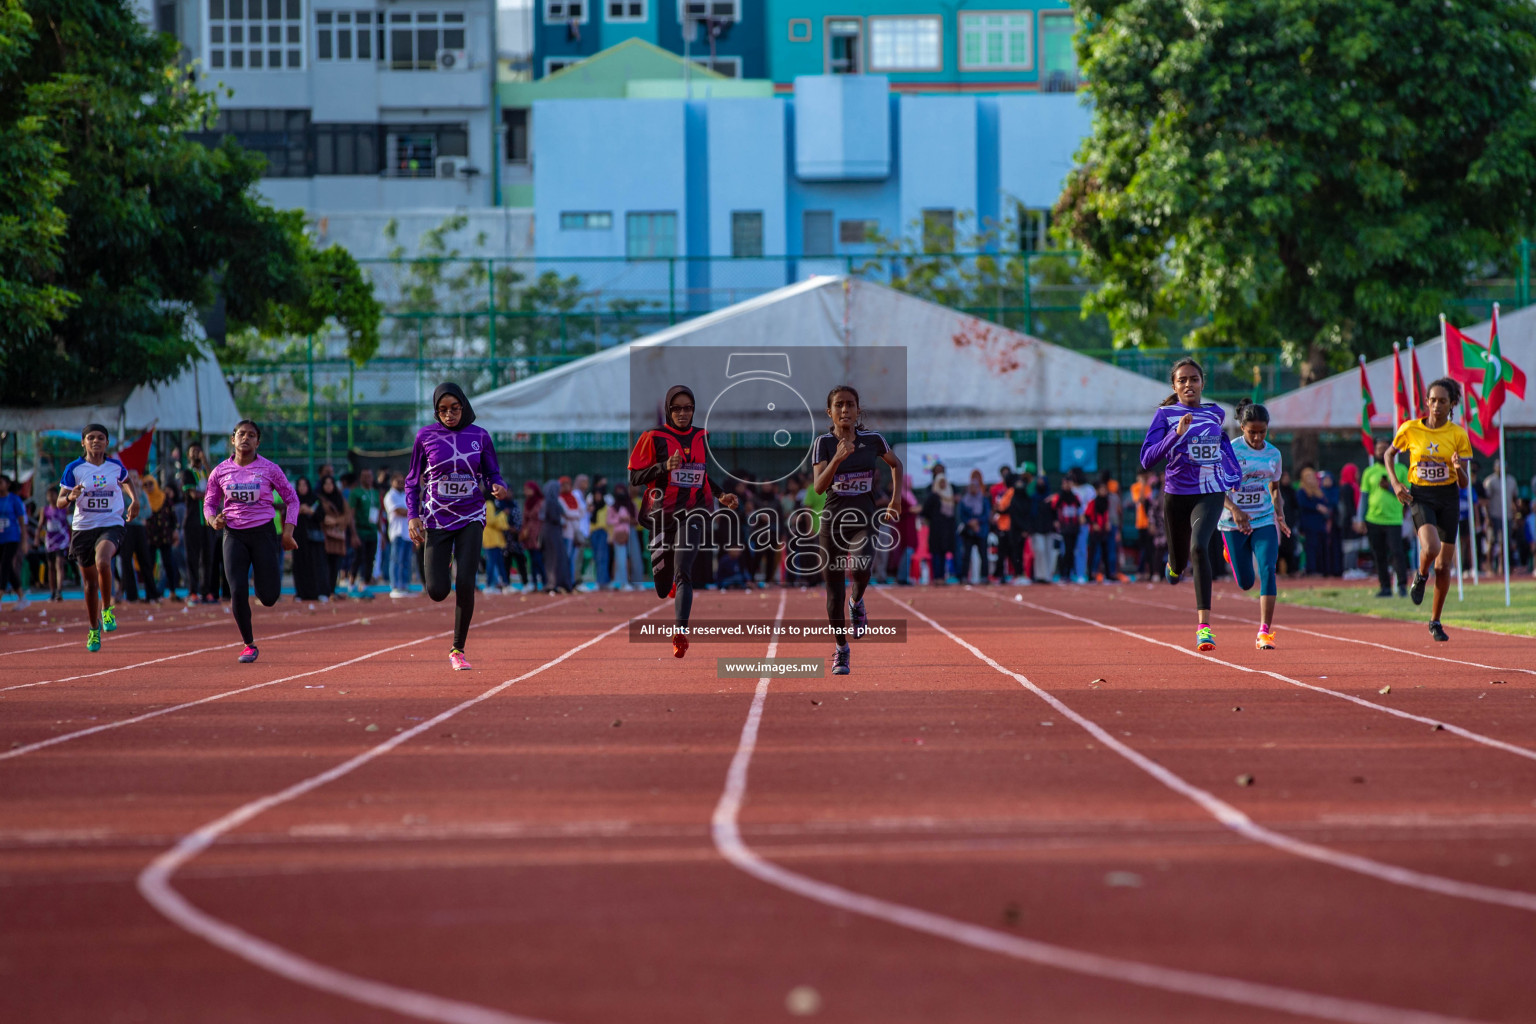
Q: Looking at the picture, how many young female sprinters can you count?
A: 8